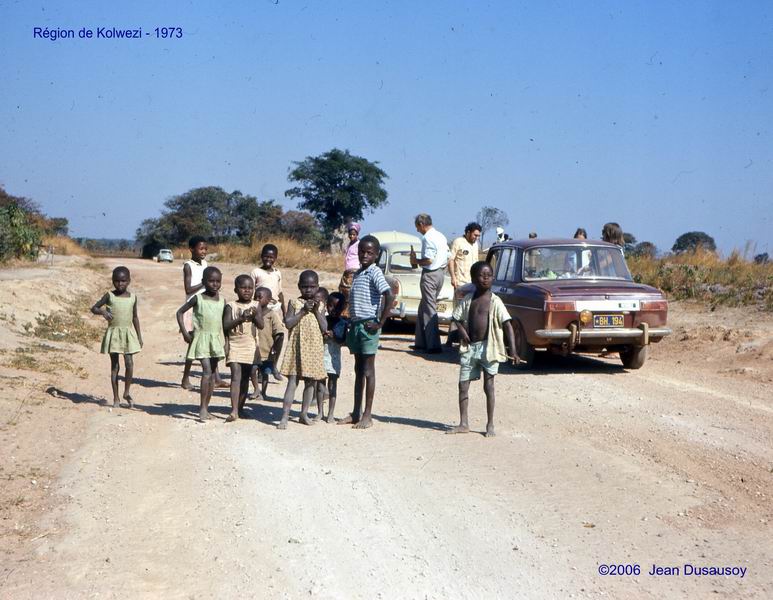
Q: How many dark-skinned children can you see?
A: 11